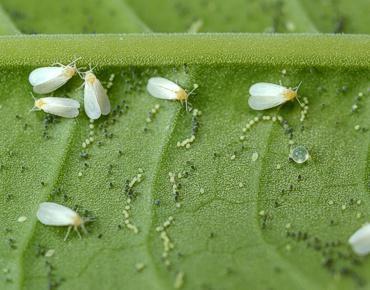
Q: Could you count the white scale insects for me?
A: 7